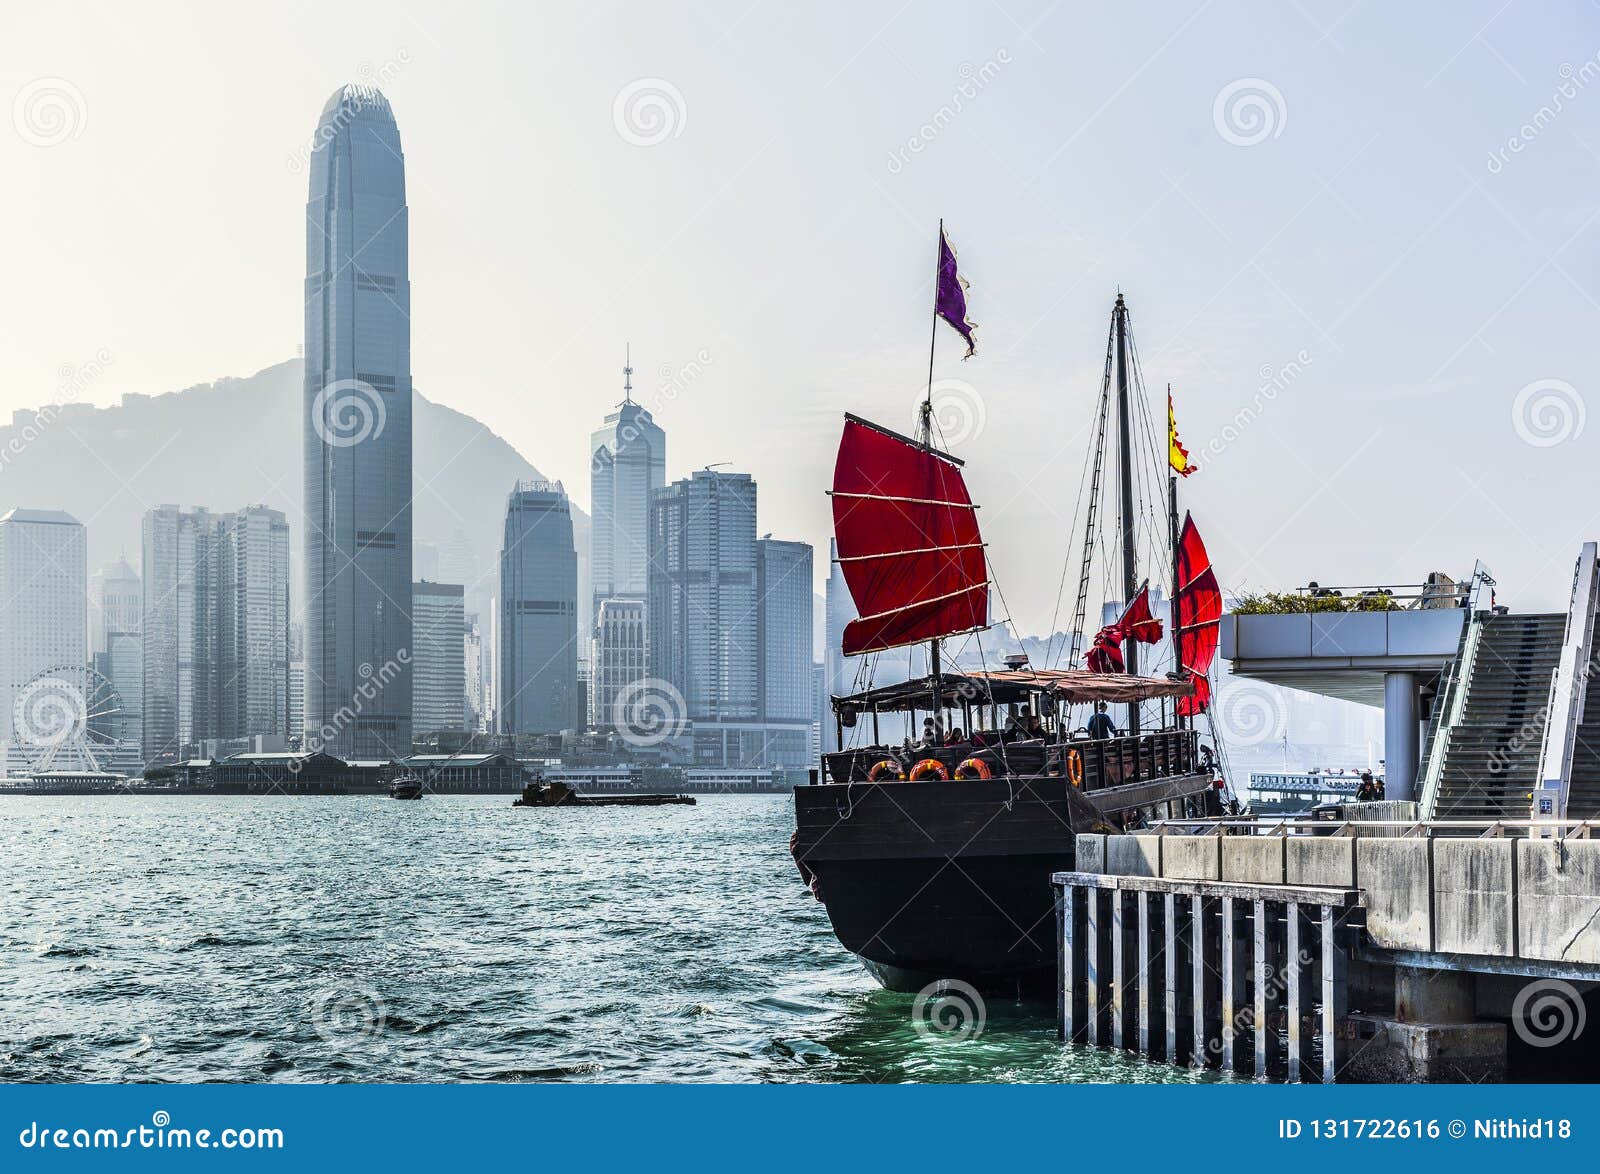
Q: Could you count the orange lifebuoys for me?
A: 4